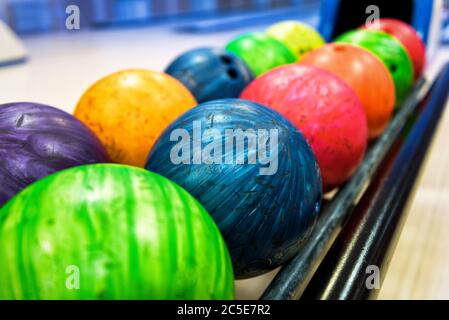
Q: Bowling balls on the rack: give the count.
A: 11